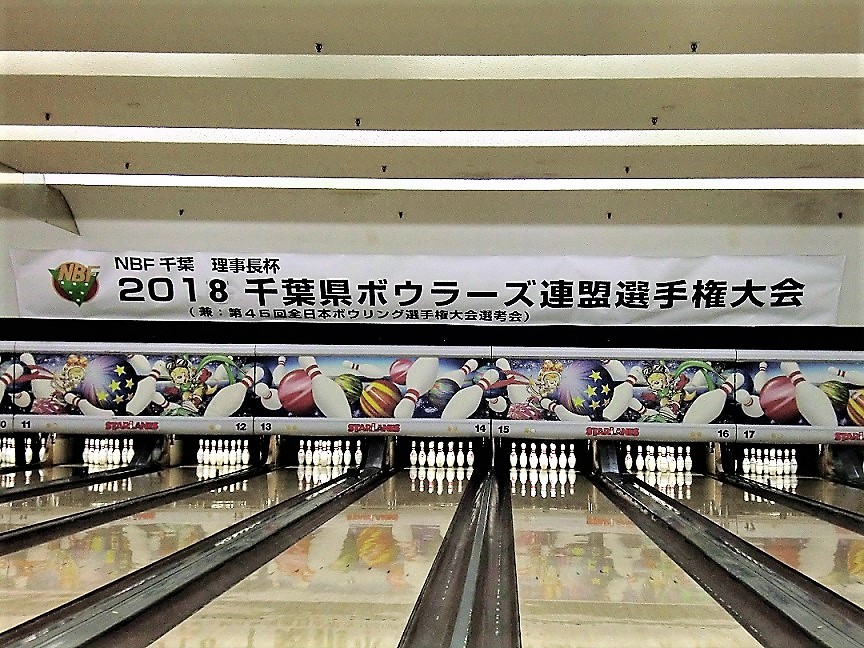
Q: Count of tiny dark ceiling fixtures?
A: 12